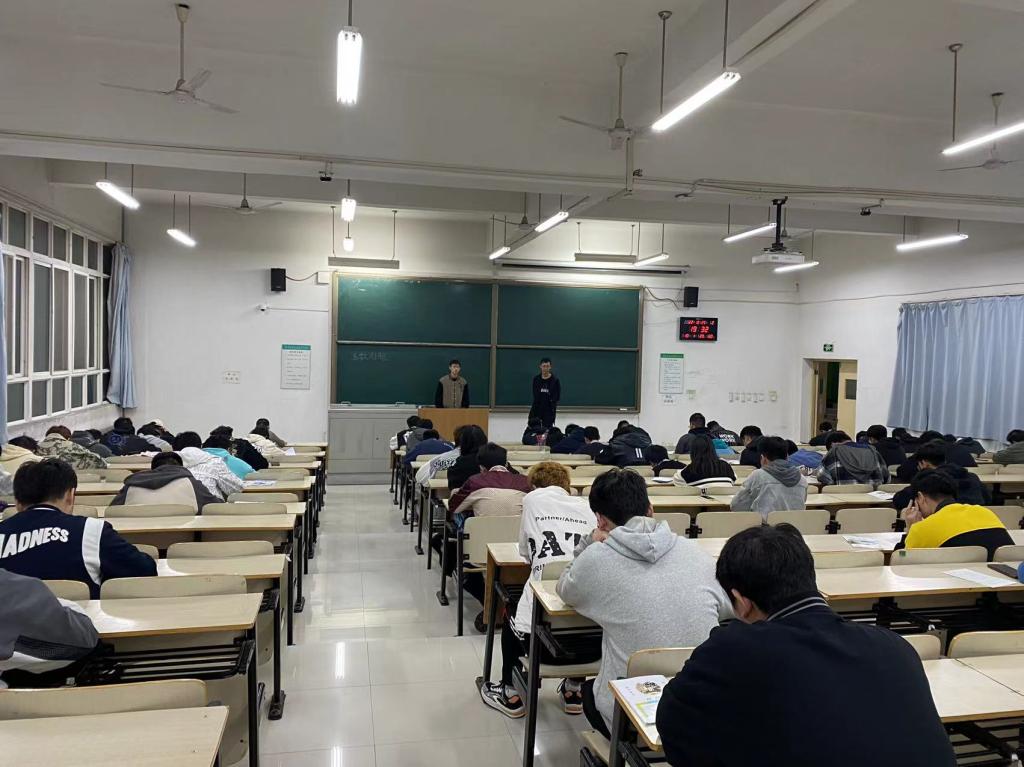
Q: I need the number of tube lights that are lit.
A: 13